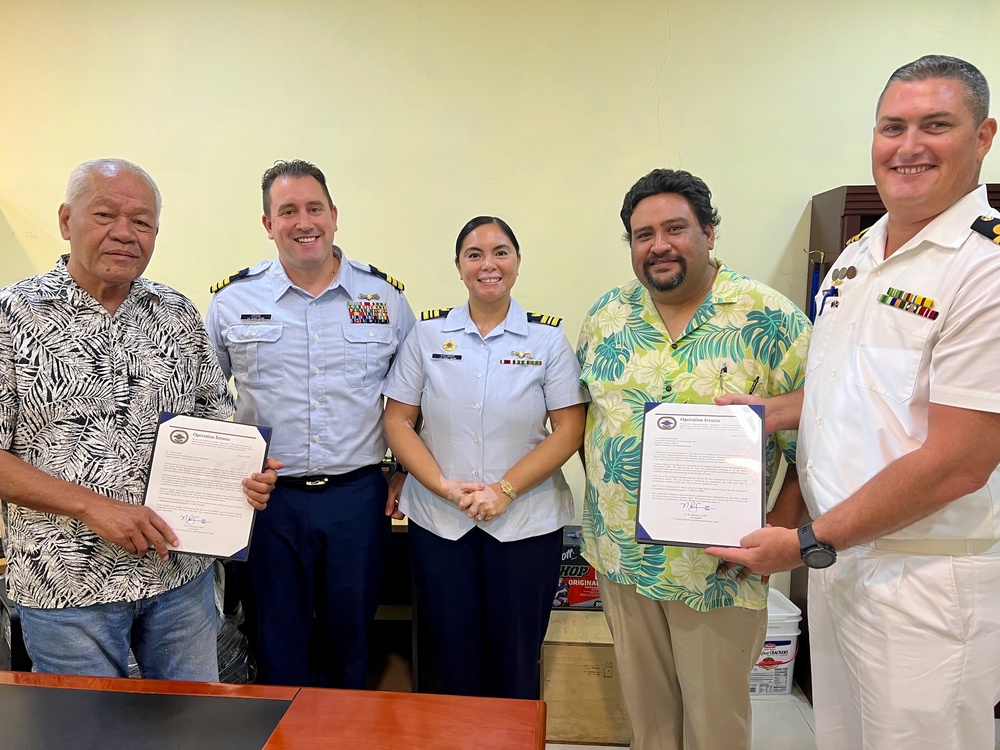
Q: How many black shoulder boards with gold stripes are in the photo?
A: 6